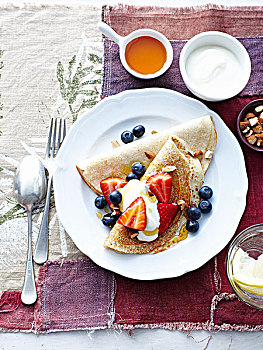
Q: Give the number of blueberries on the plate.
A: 11